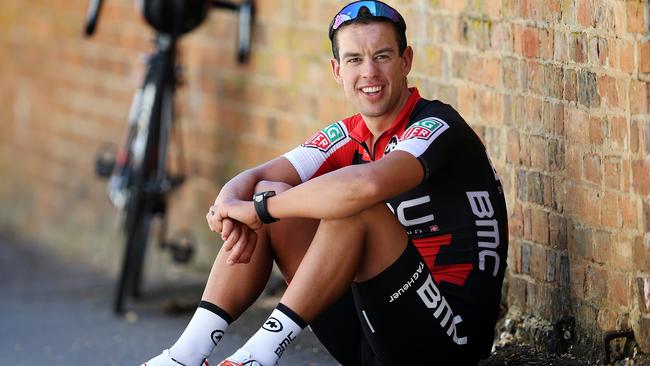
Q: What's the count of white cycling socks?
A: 2